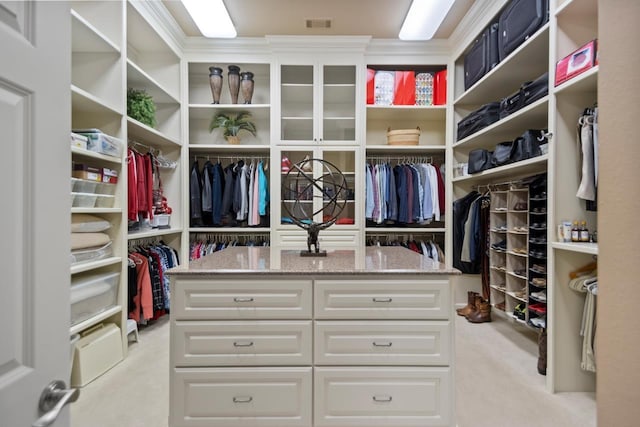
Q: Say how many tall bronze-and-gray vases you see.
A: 3